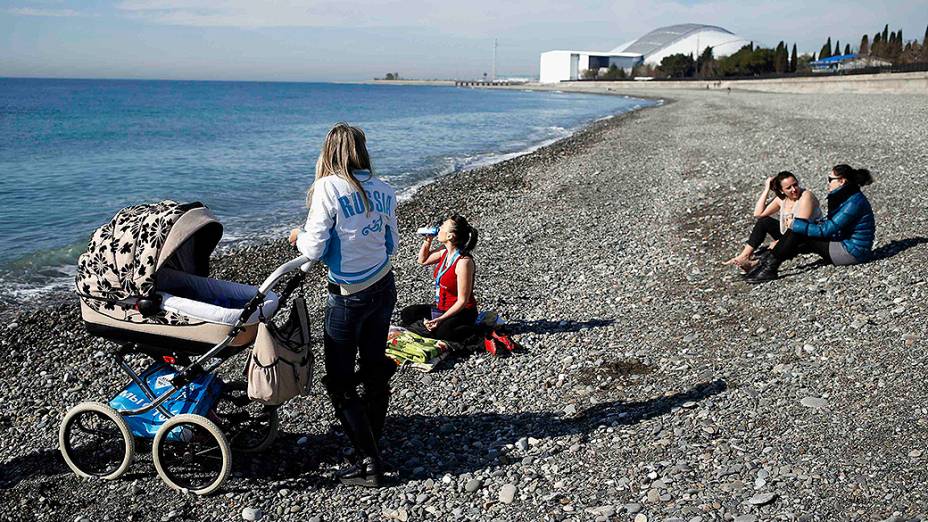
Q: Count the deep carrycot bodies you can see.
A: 1